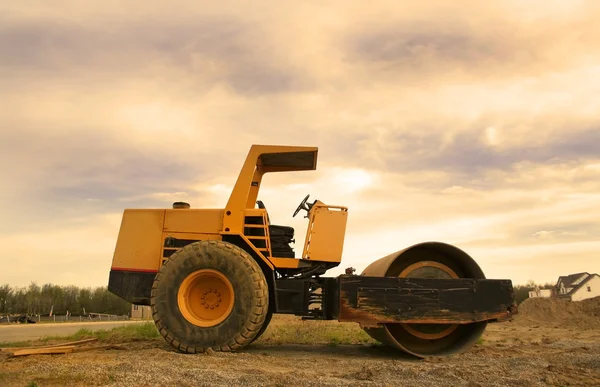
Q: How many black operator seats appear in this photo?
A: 1